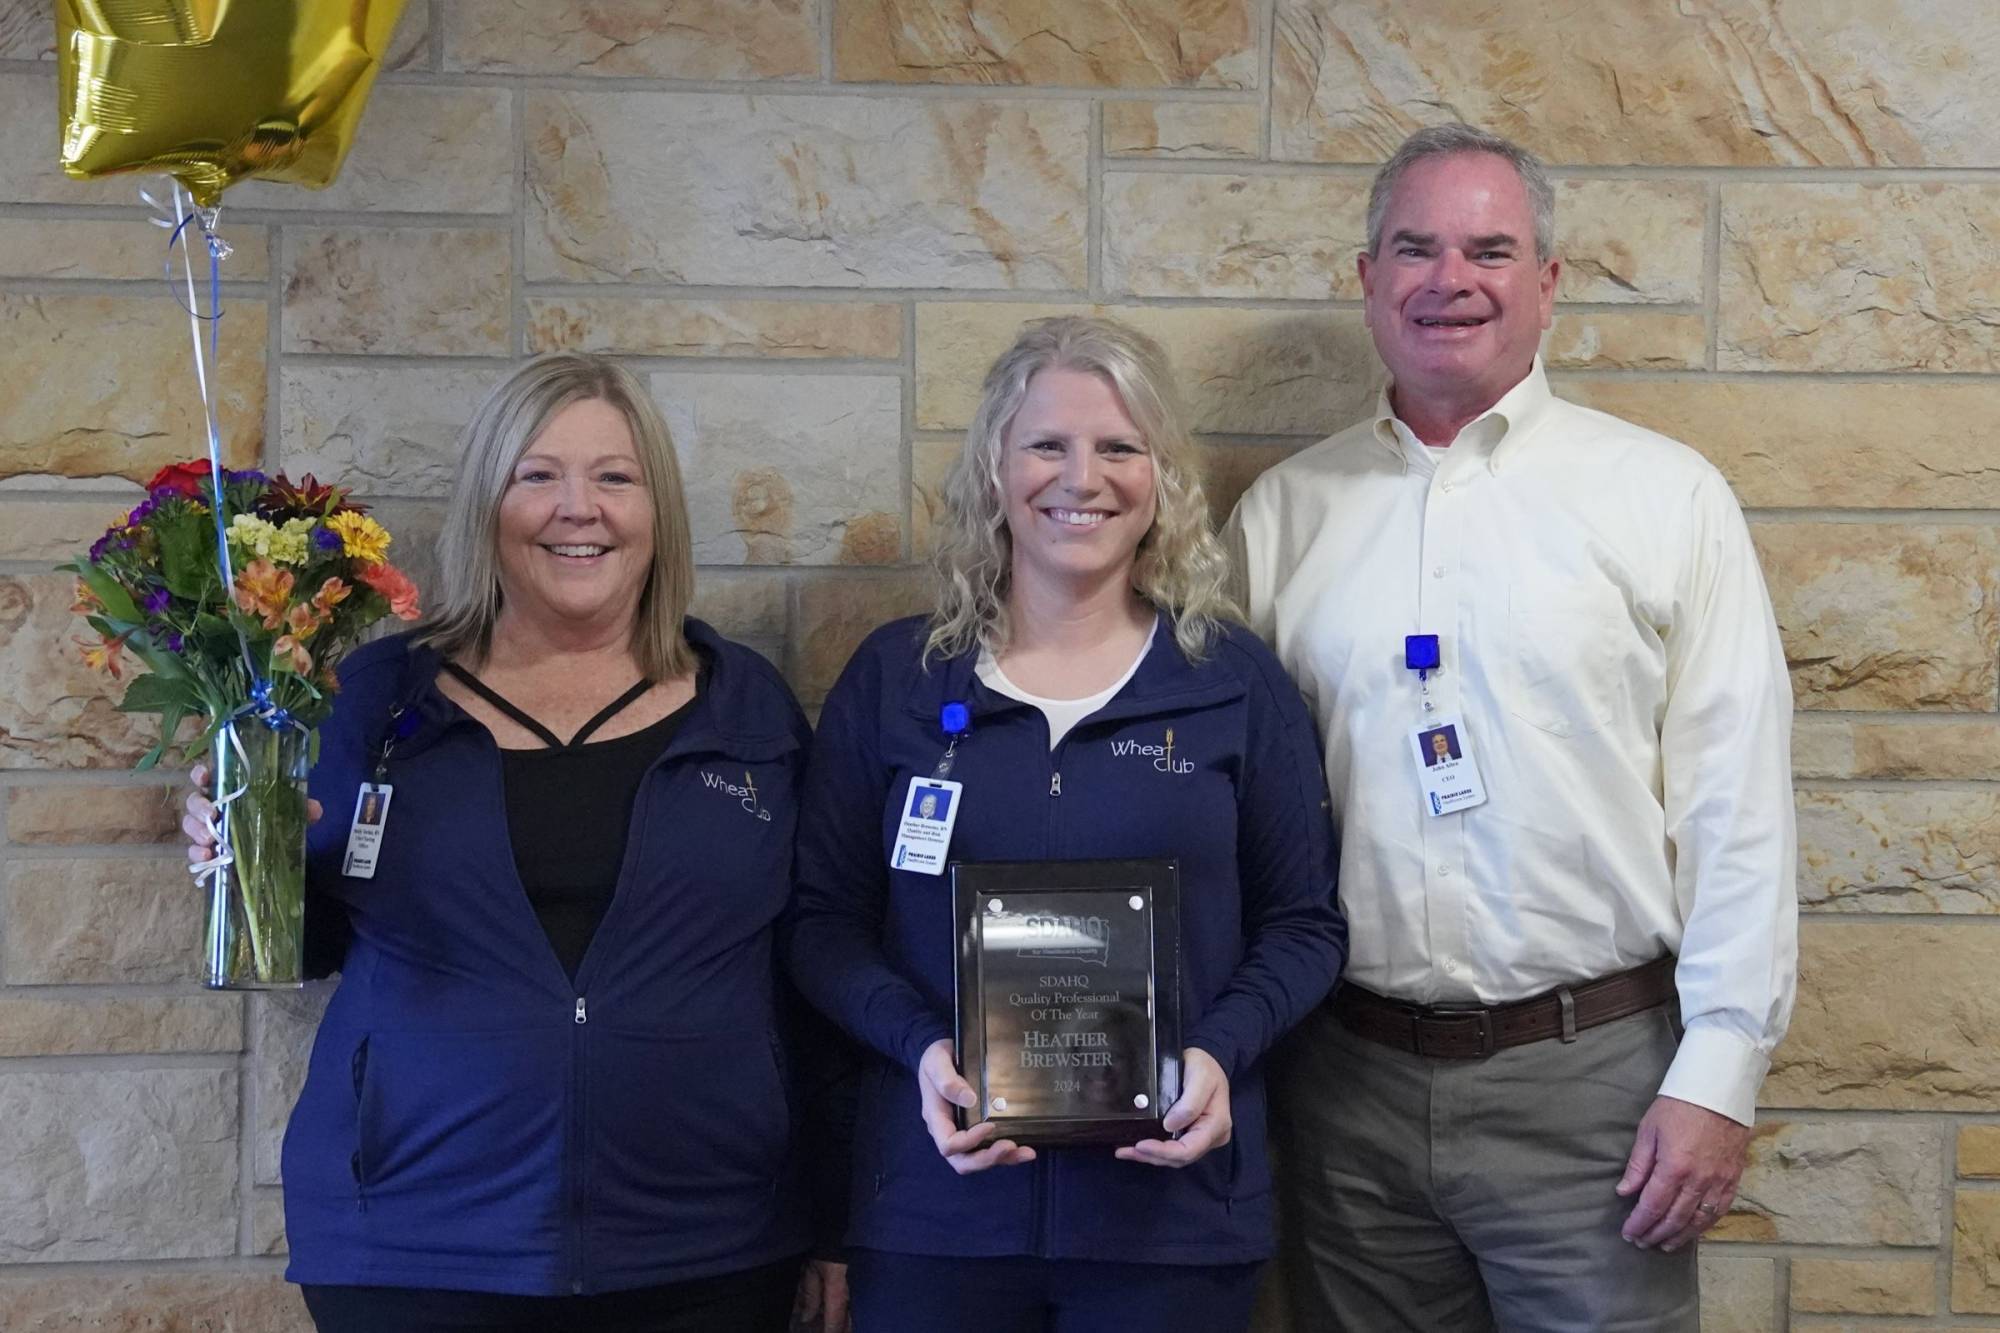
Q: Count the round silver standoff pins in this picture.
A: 4